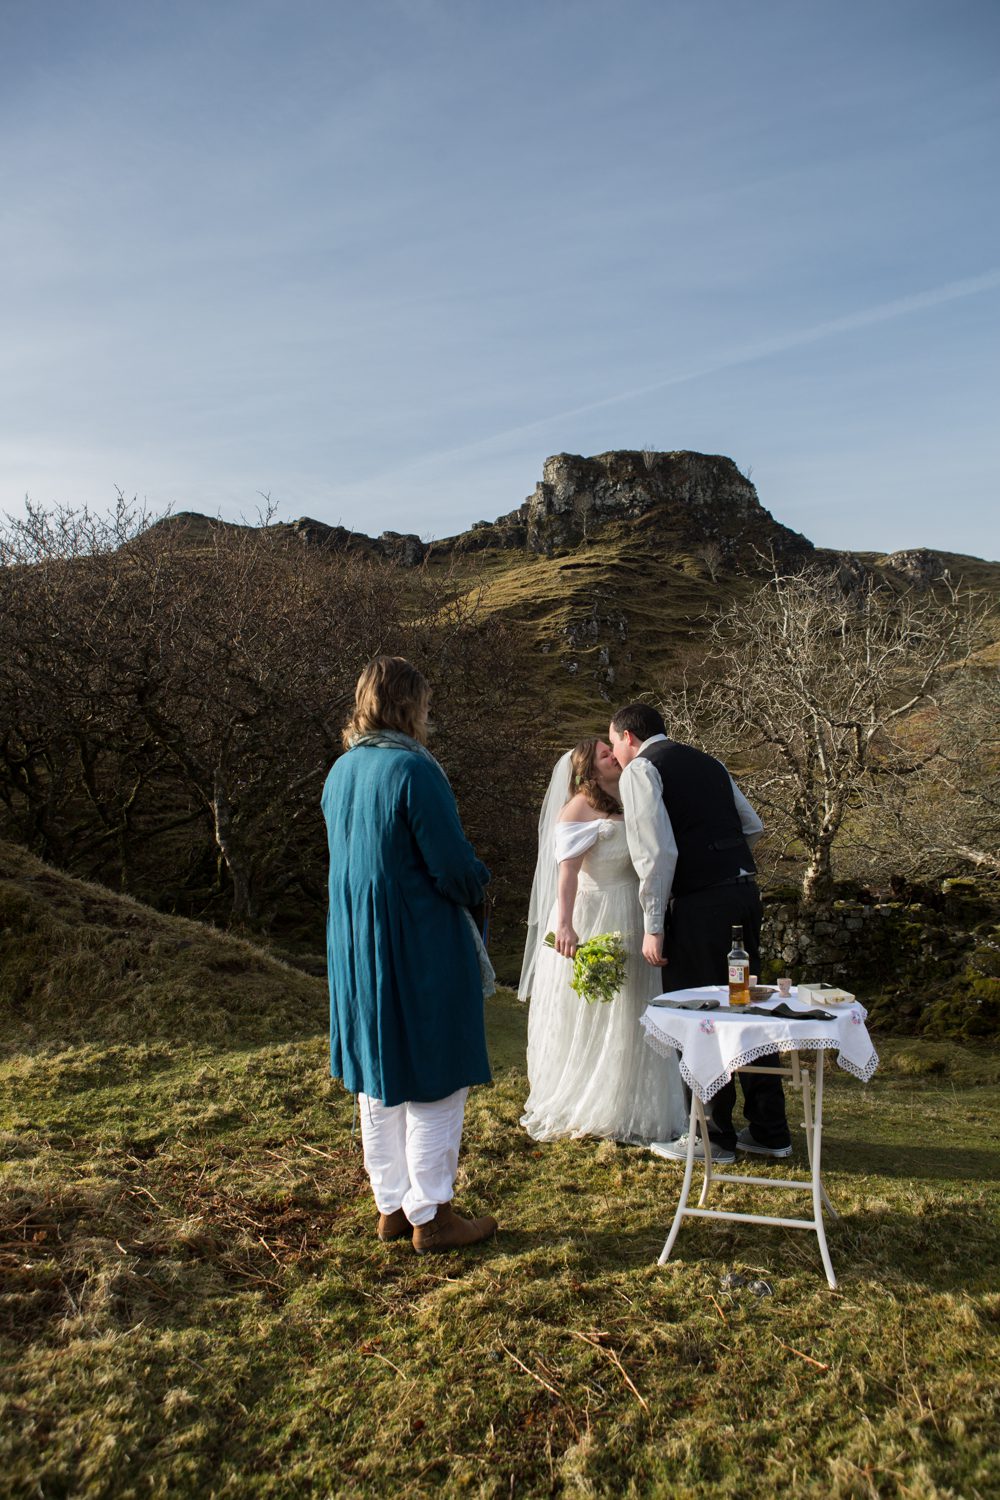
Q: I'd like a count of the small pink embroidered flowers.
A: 2